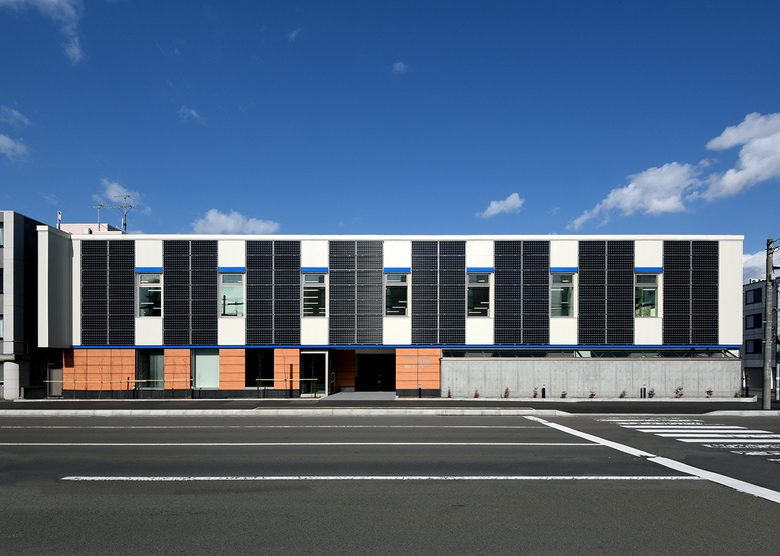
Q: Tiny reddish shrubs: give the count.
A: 11